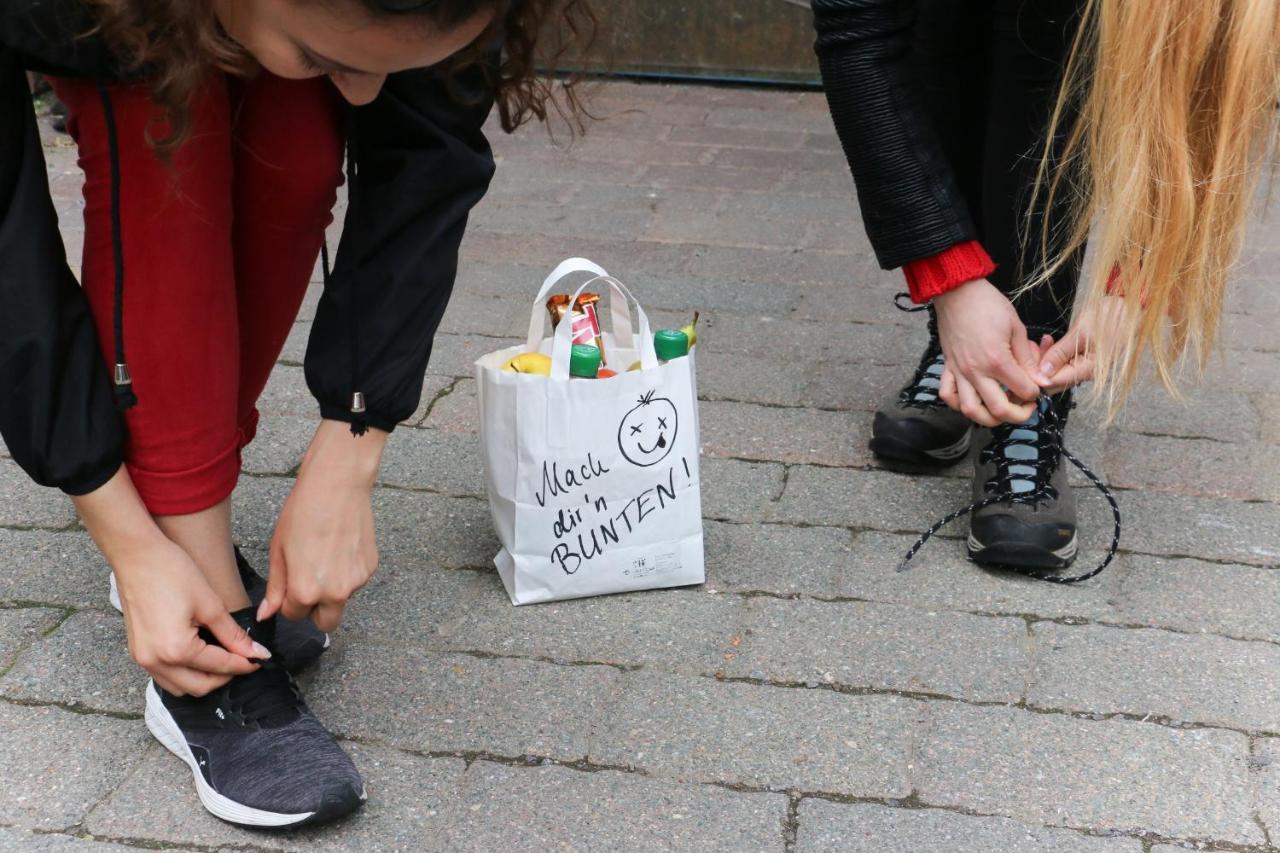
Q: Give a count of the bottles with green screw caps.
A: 2